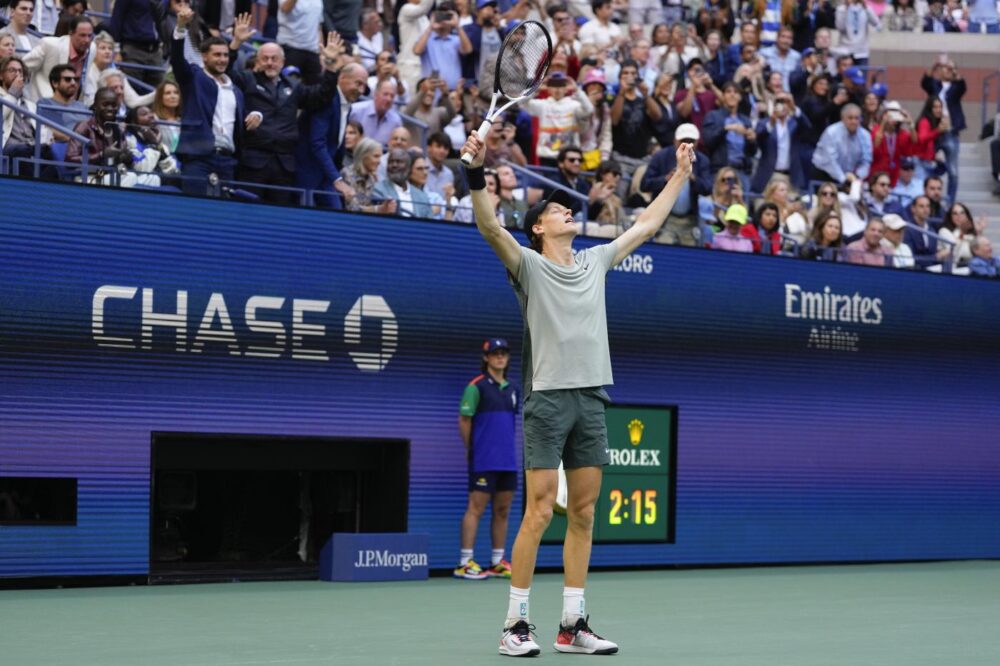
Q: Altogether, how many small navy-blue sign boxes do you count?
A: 1